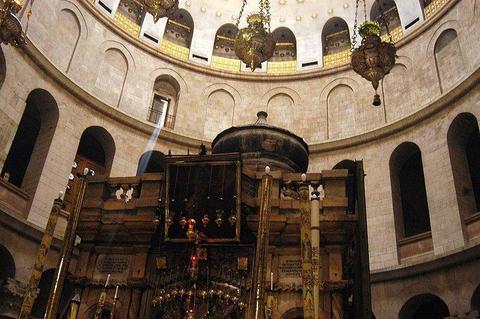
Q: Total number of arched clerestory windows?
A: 7